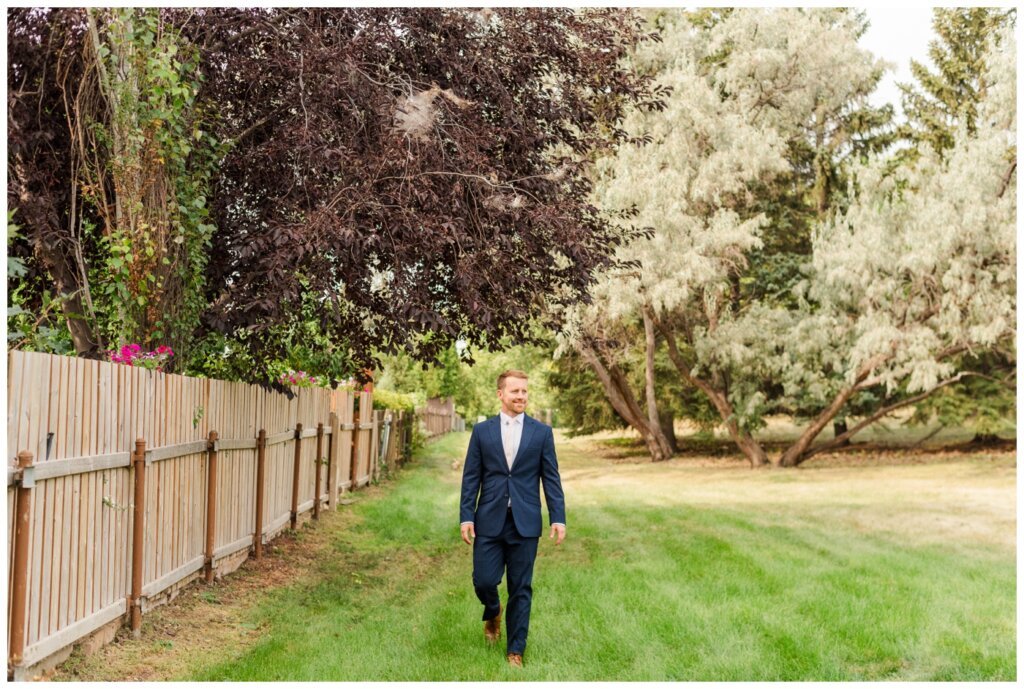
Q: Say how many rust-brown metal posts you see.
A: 7